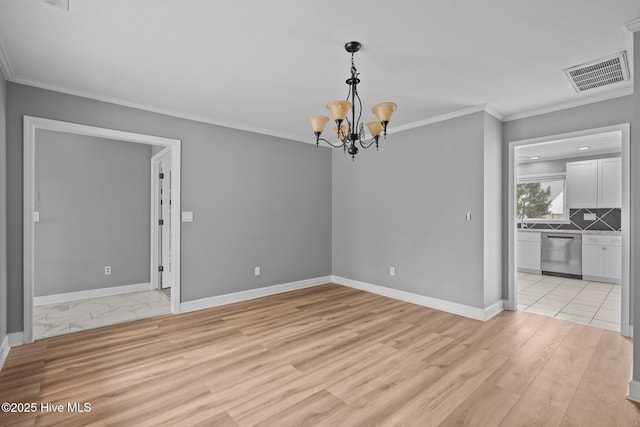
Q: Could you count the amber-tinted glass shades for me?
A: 5